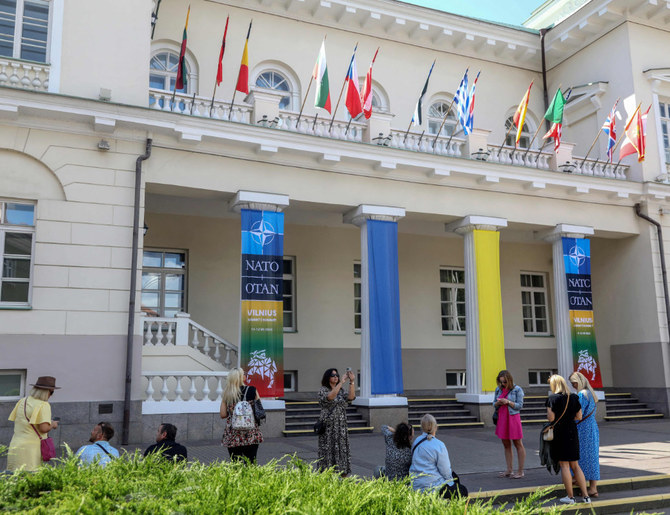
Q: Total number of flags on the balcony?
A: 15